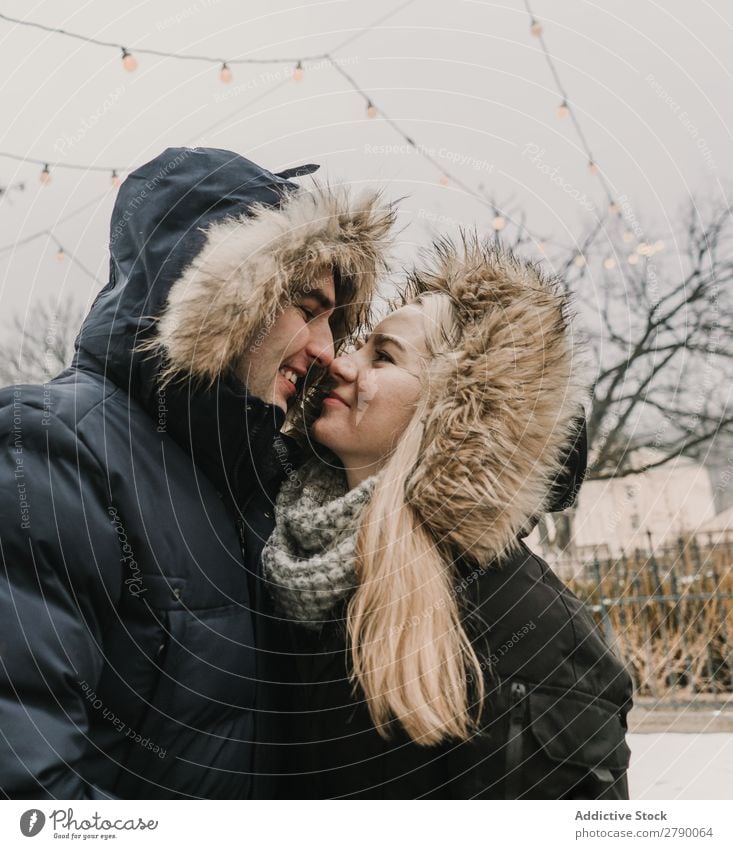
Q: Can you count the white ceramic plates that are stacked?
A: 0